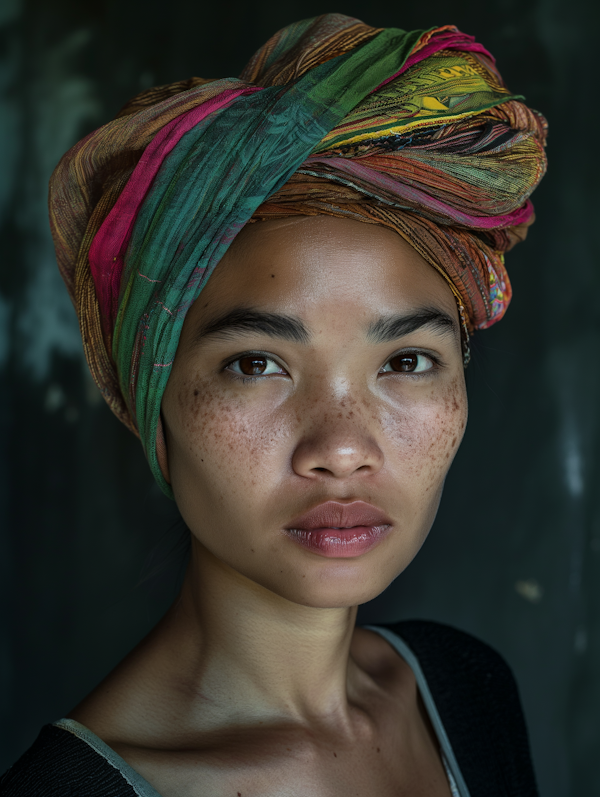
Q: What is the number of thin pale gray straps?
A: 2